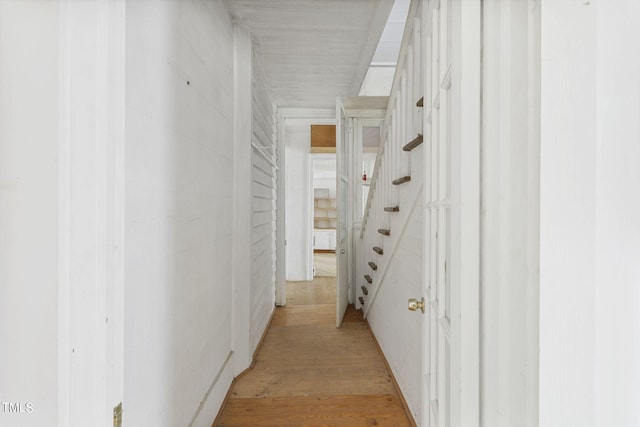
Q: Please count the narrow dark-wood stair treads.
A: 10